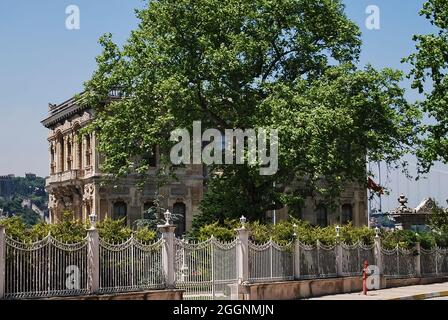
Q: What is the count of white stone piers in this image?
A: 8